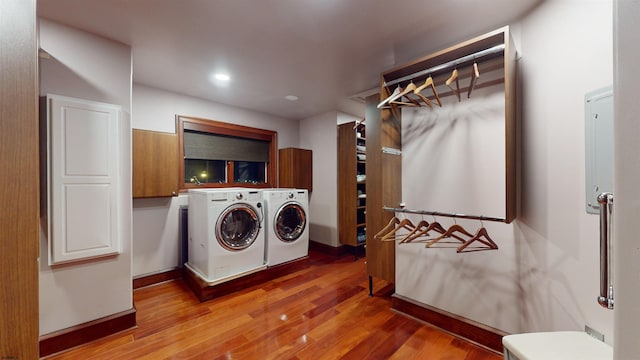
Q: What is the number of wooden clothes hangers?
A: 11